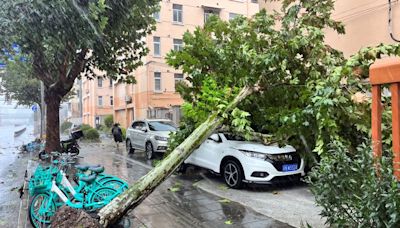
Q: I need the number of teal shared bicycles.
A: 3